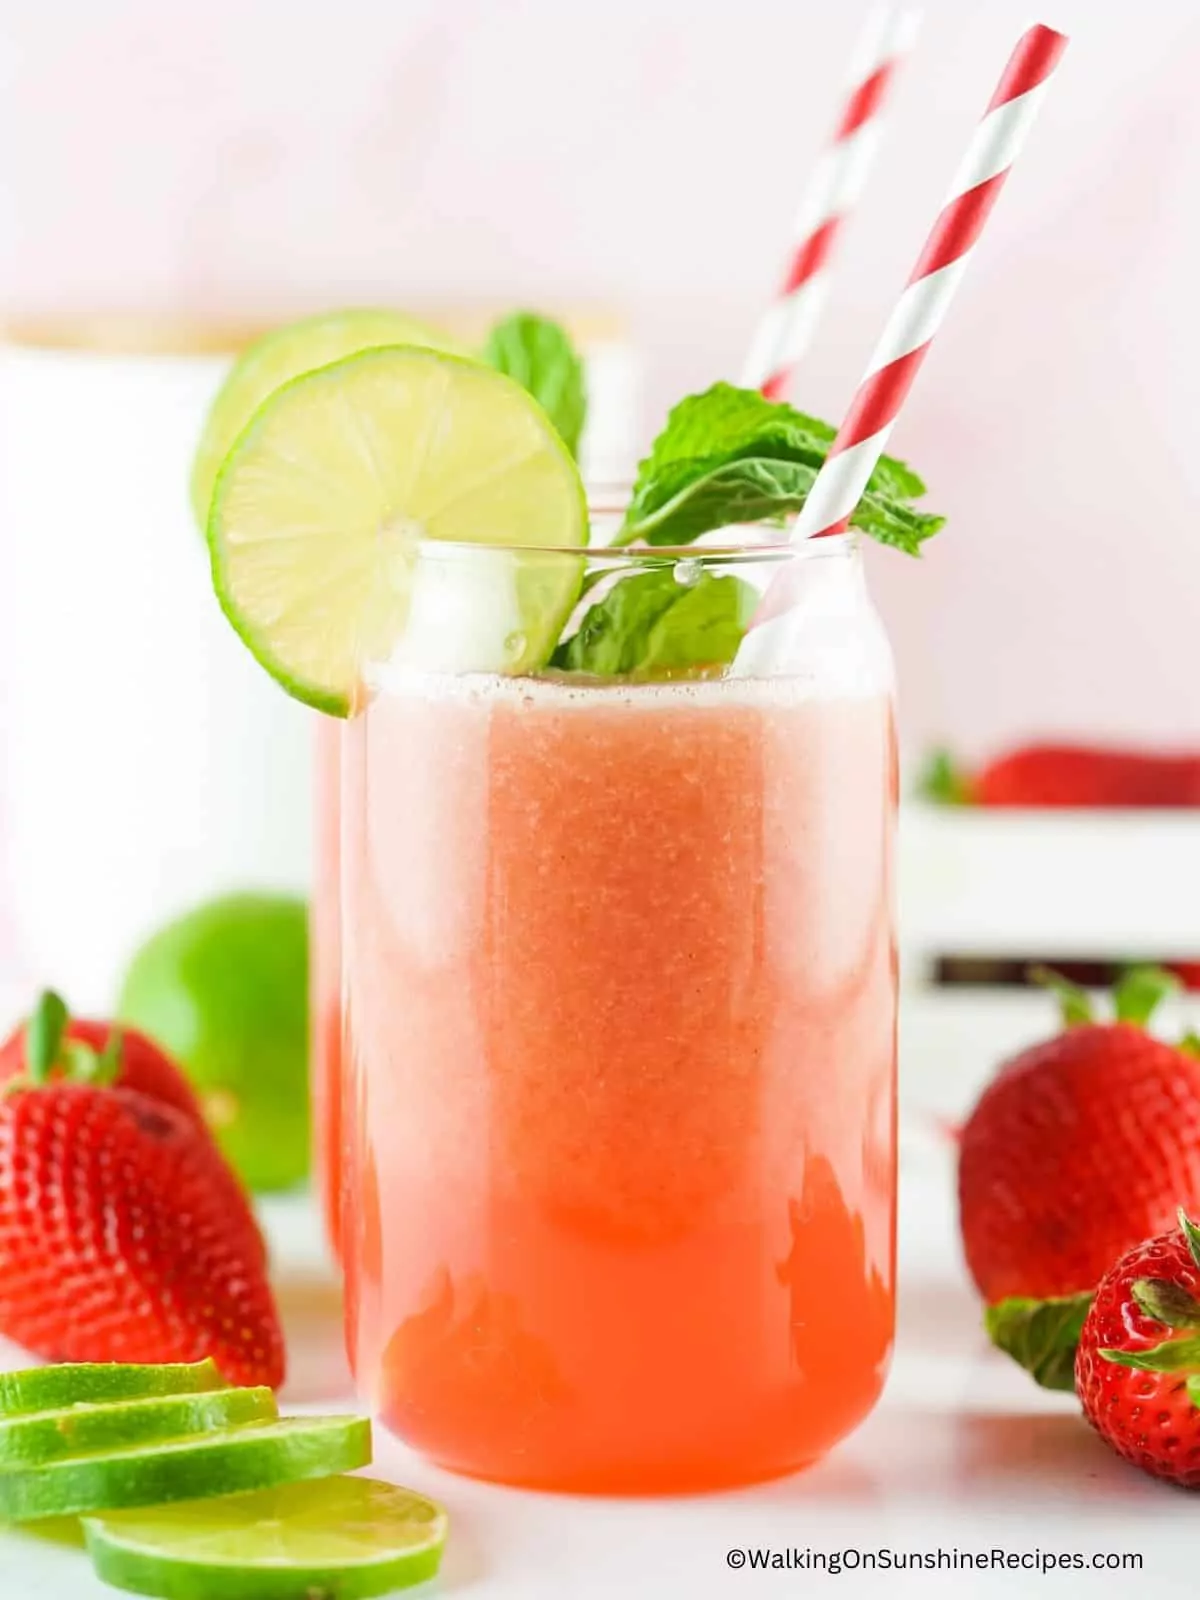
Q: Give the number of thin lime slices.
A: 6